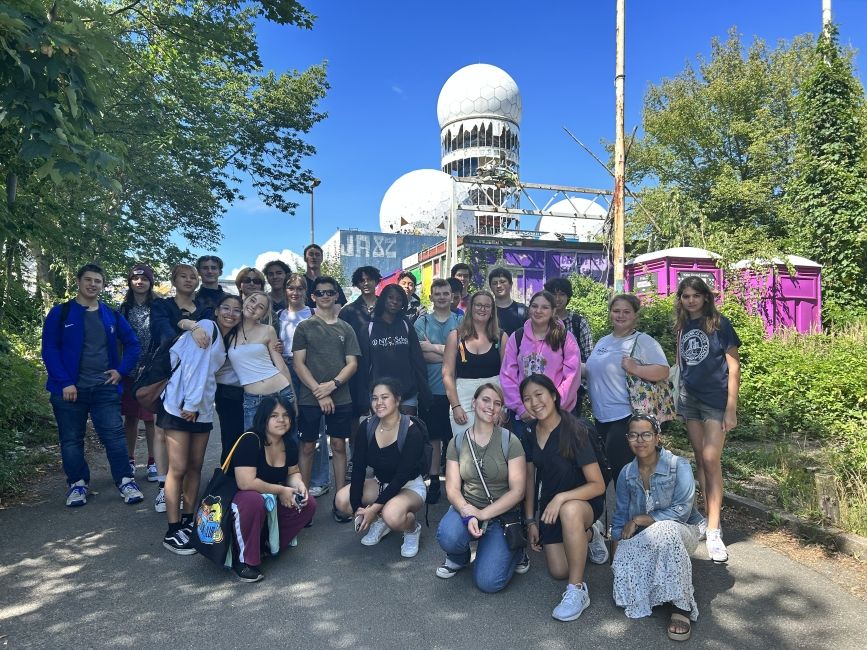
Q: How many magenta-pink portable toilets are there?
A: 2